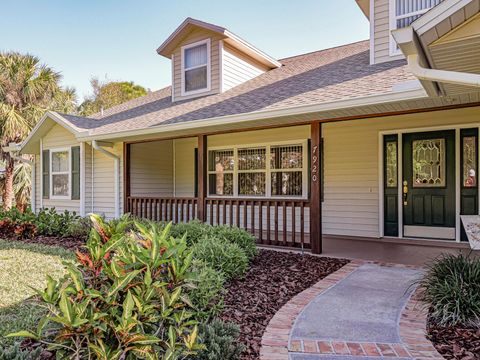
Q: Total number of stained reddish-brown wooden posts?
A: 3